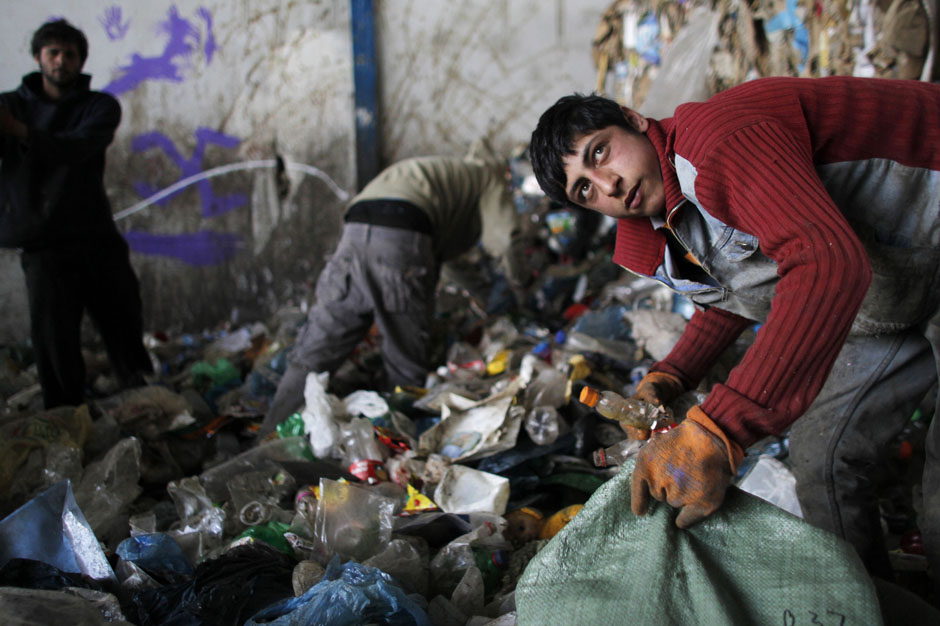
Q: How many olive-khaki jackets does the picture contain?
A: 1